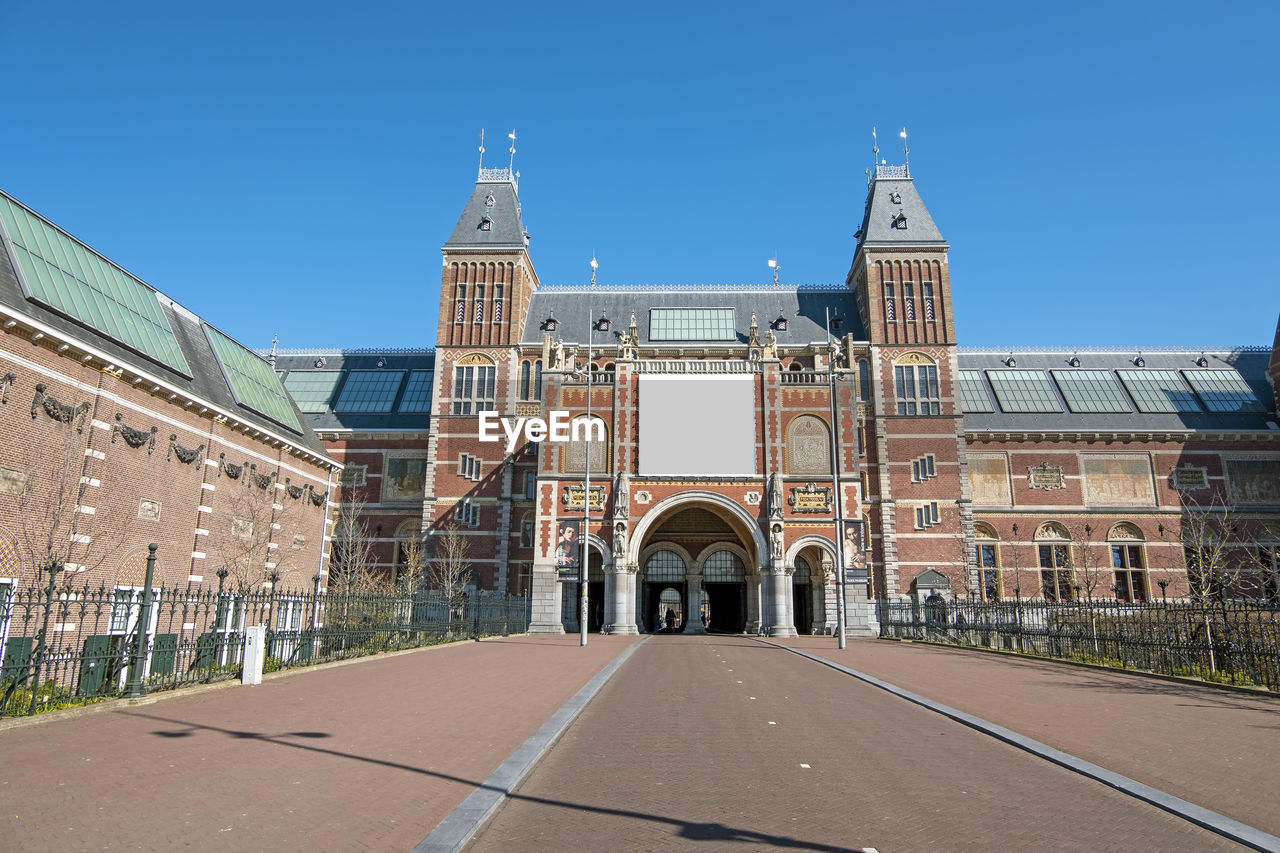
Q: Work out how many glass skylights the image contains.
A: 11